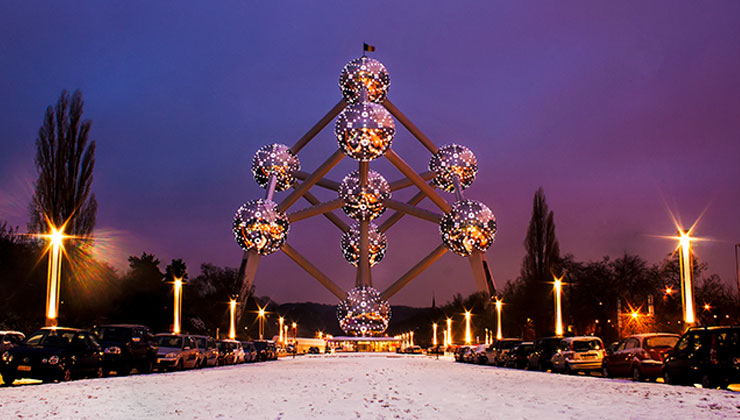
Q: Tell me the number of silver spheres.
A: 9